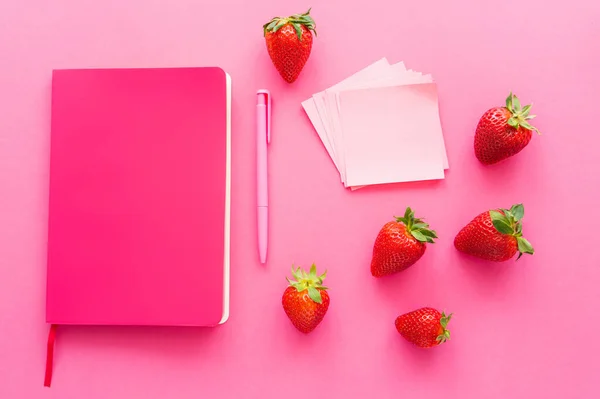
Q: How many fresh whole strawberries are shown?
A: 6